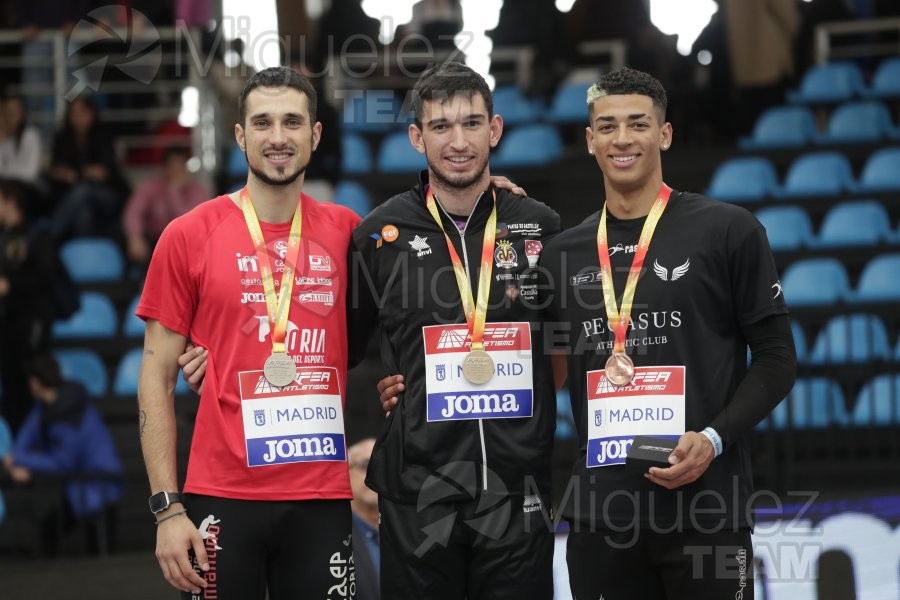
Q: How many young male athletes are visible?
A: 3